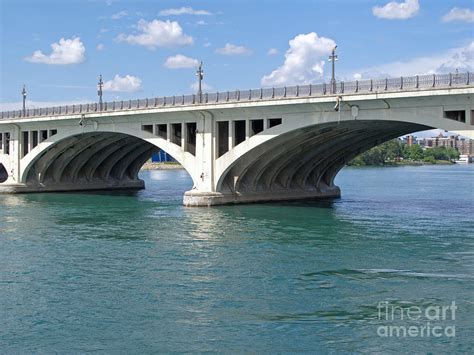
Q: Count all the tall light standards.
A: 4